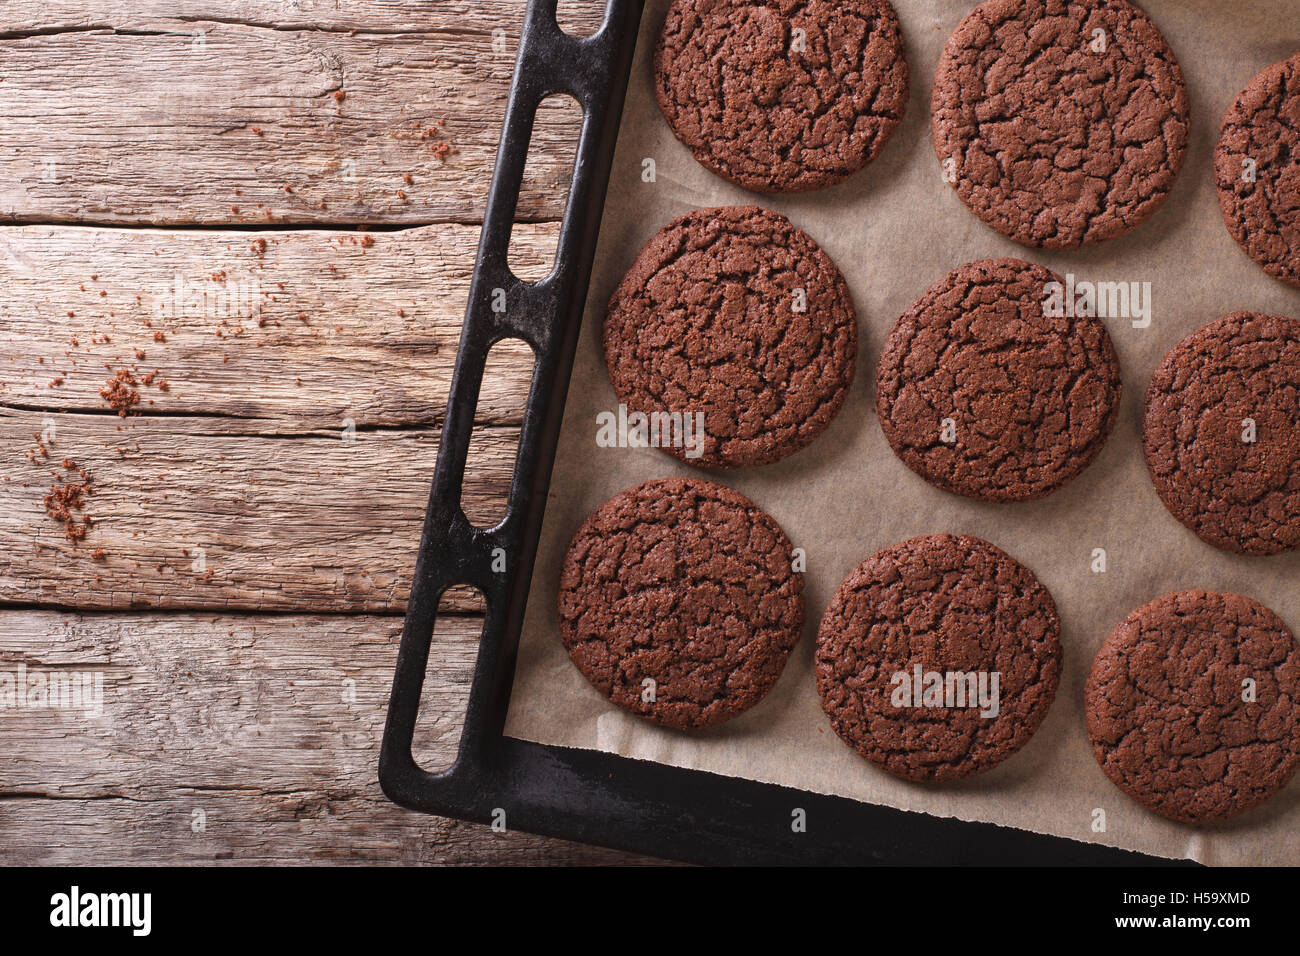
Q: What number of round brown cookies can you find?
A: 9